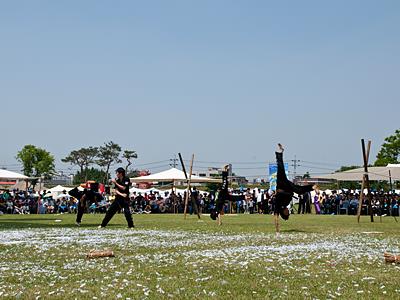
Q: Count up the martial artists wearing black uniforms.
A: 4